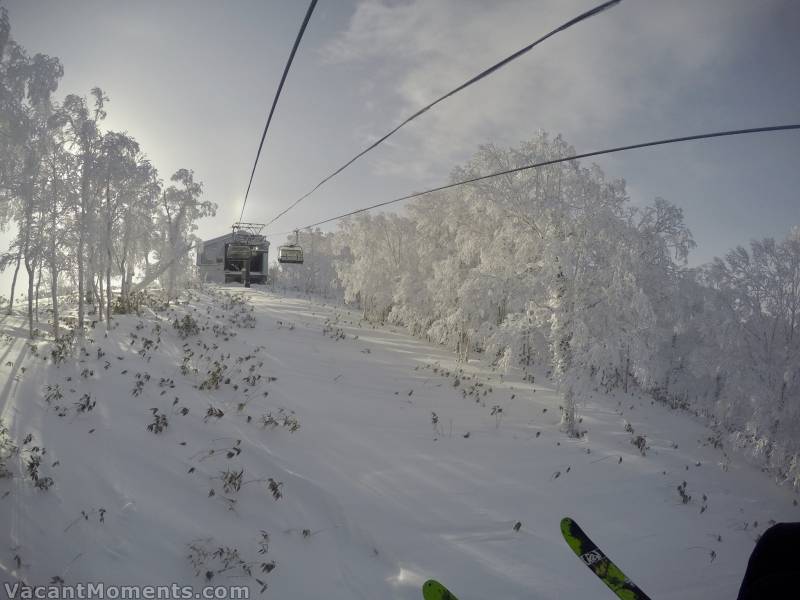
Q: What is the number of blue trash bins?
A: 0